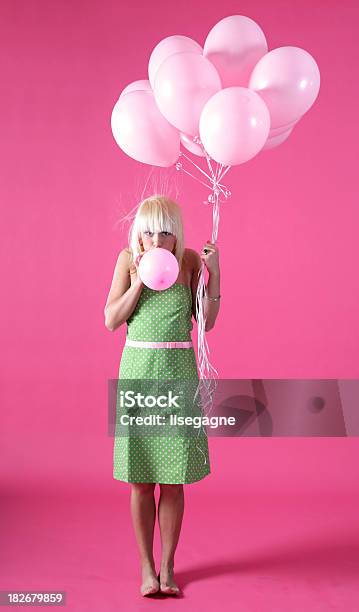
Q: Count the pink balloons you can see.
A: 10